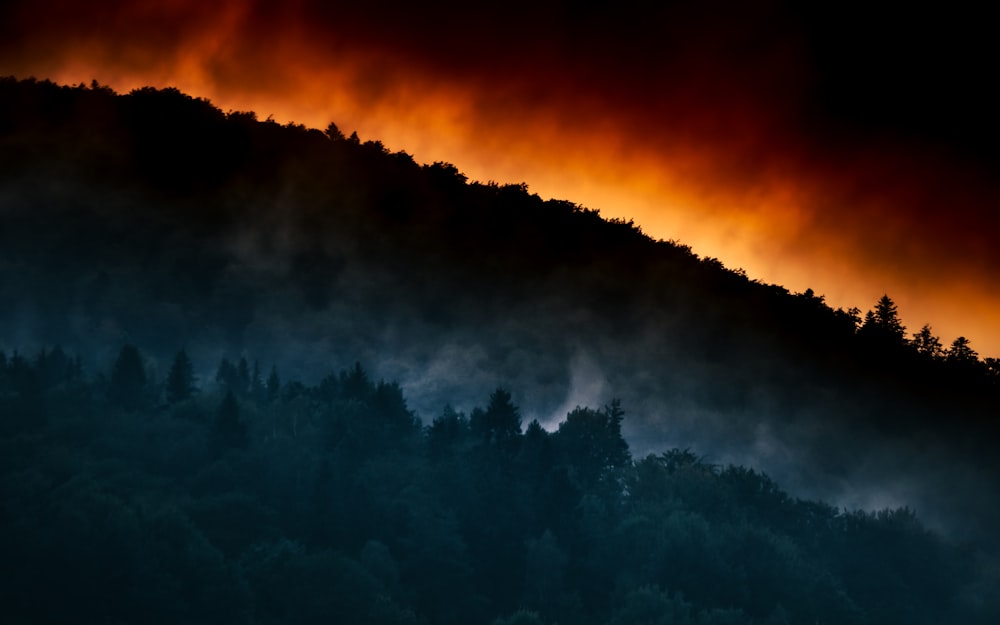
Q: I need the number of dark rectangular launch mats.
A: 0